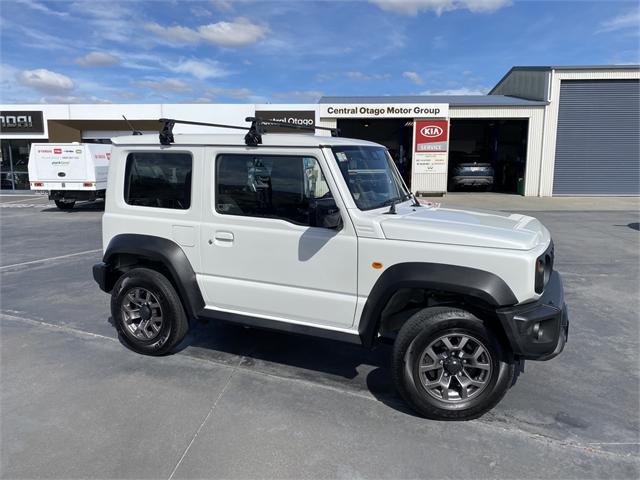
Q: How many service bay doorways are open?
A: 2